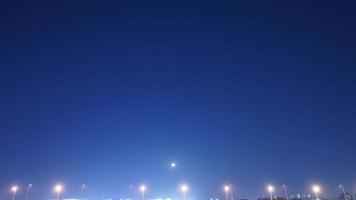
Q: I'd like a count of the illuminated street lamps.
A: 7